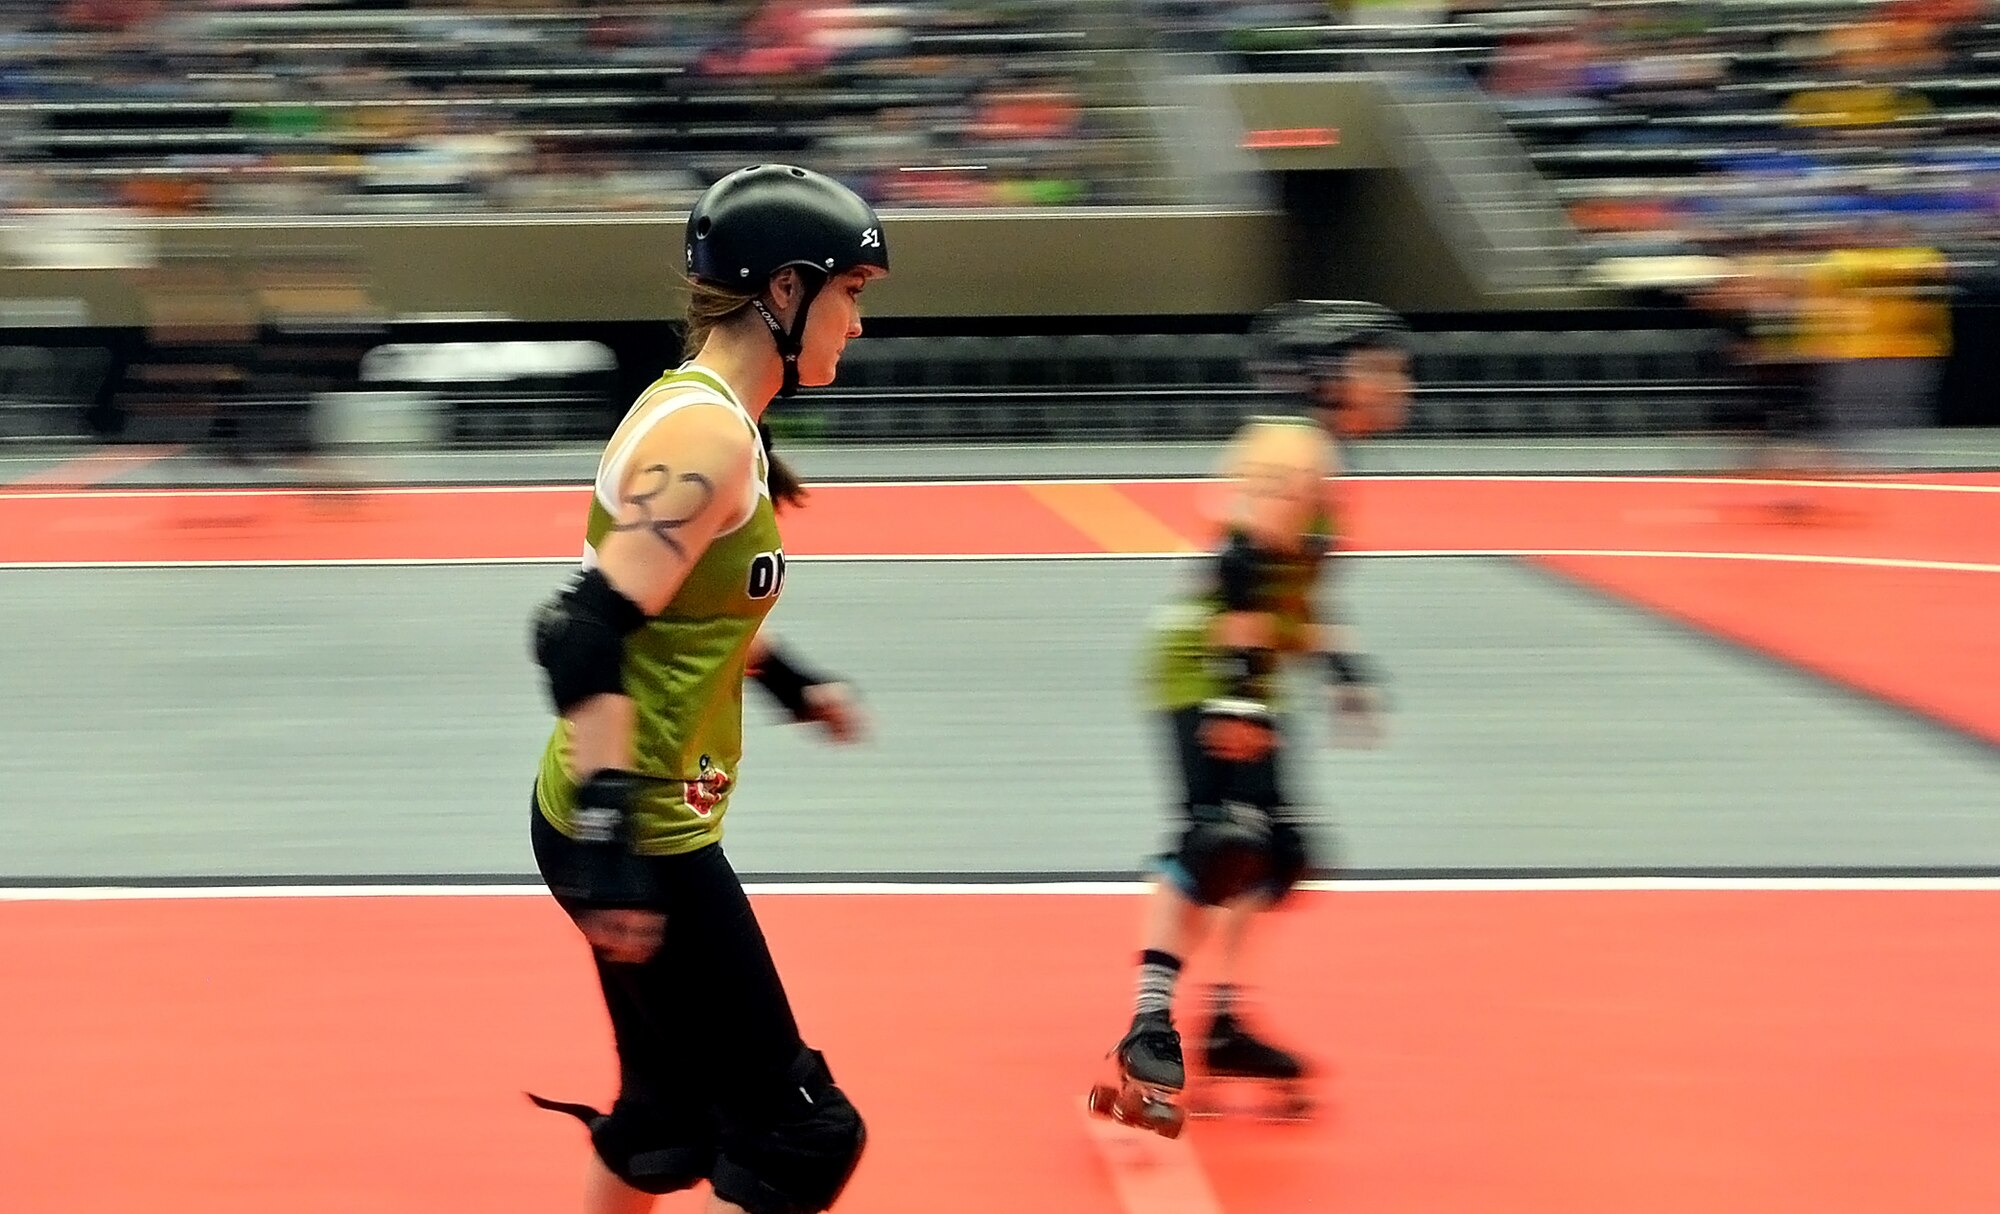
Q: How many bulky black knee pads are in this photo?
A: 4